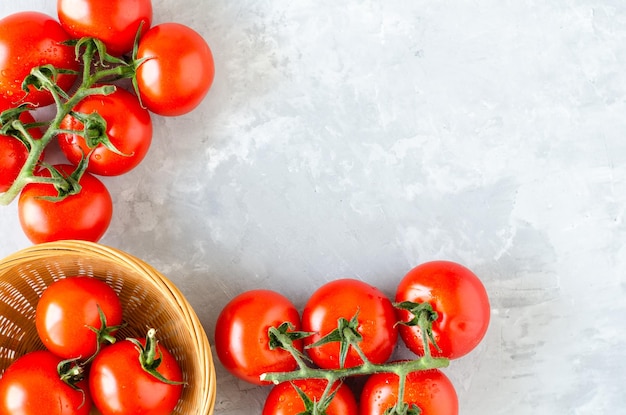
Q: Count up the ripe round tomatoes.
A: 14